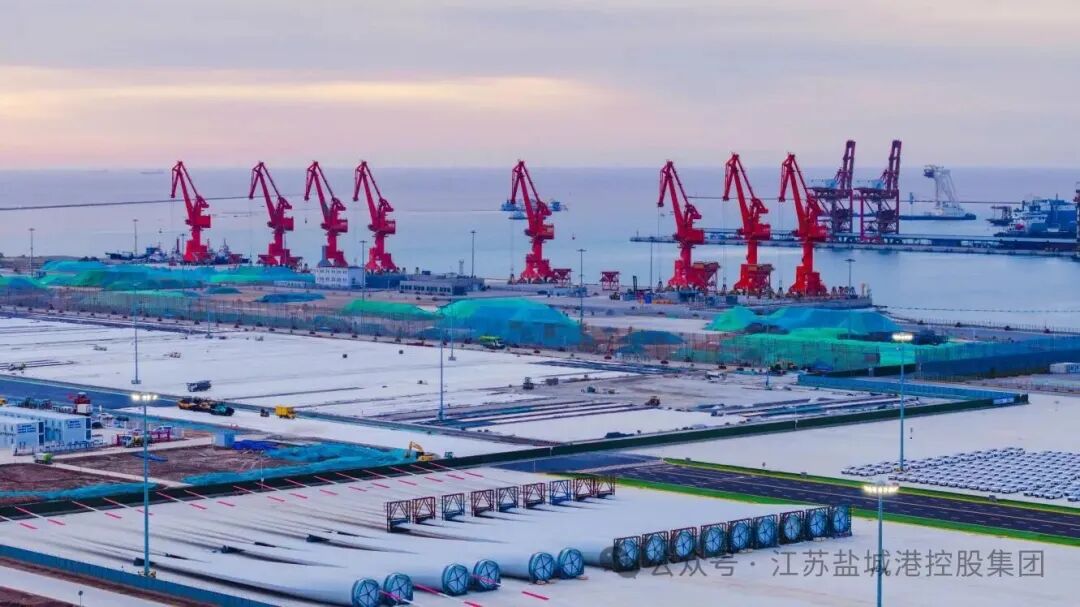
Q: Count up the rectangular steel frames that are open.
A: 9